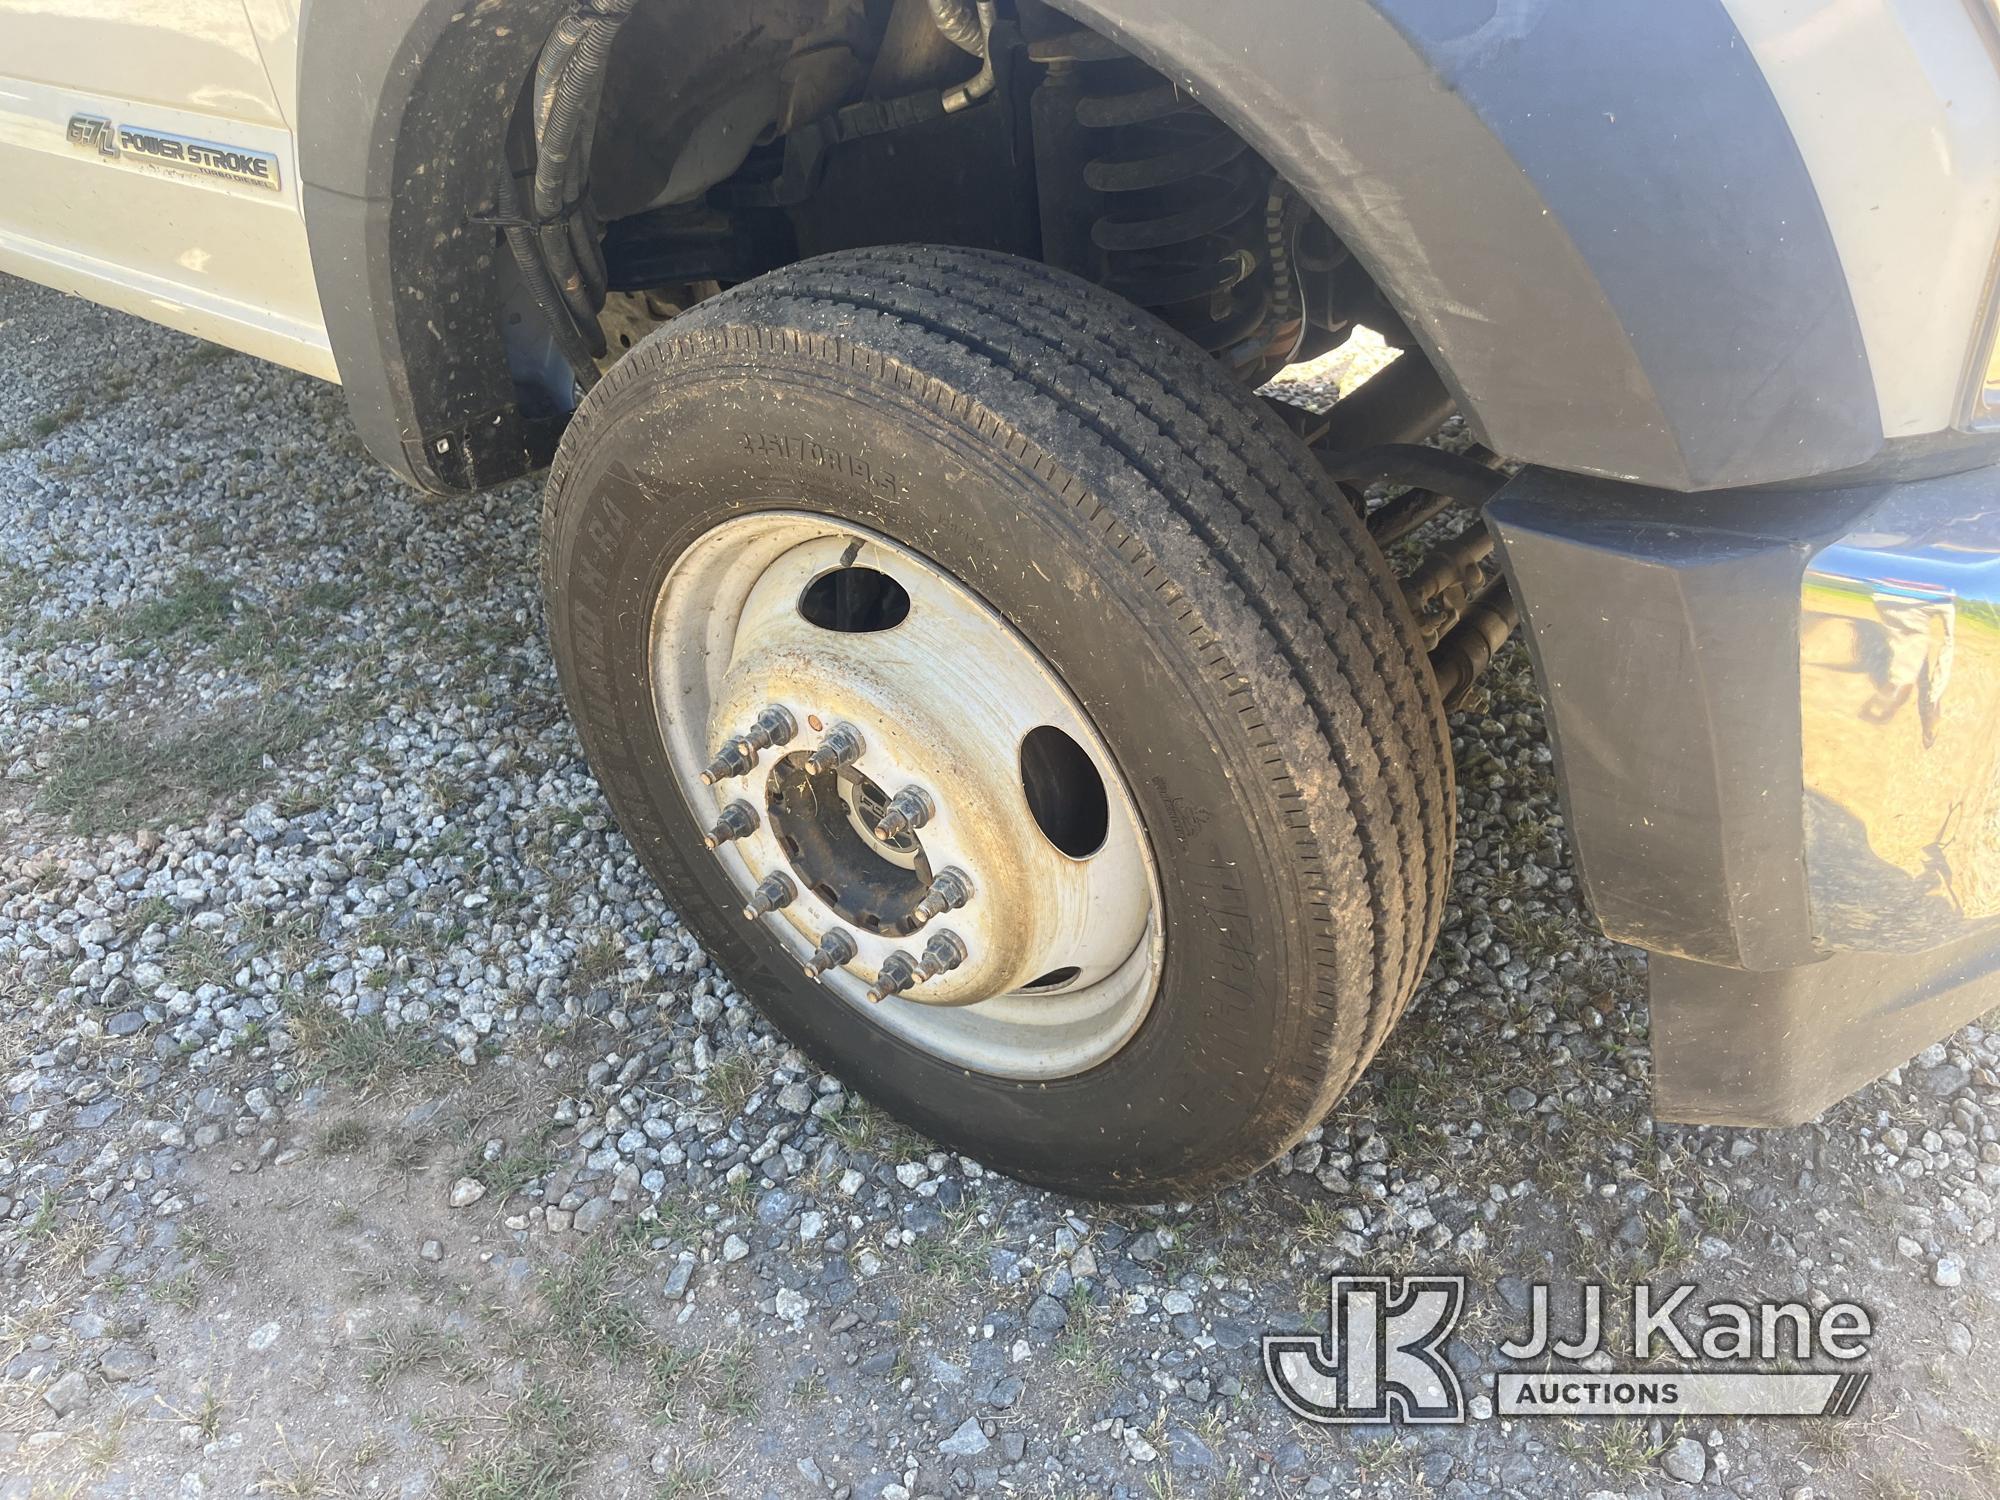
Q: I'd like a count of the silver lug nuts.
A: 10